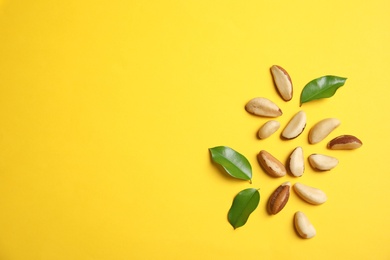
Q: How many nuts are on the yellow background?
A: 12